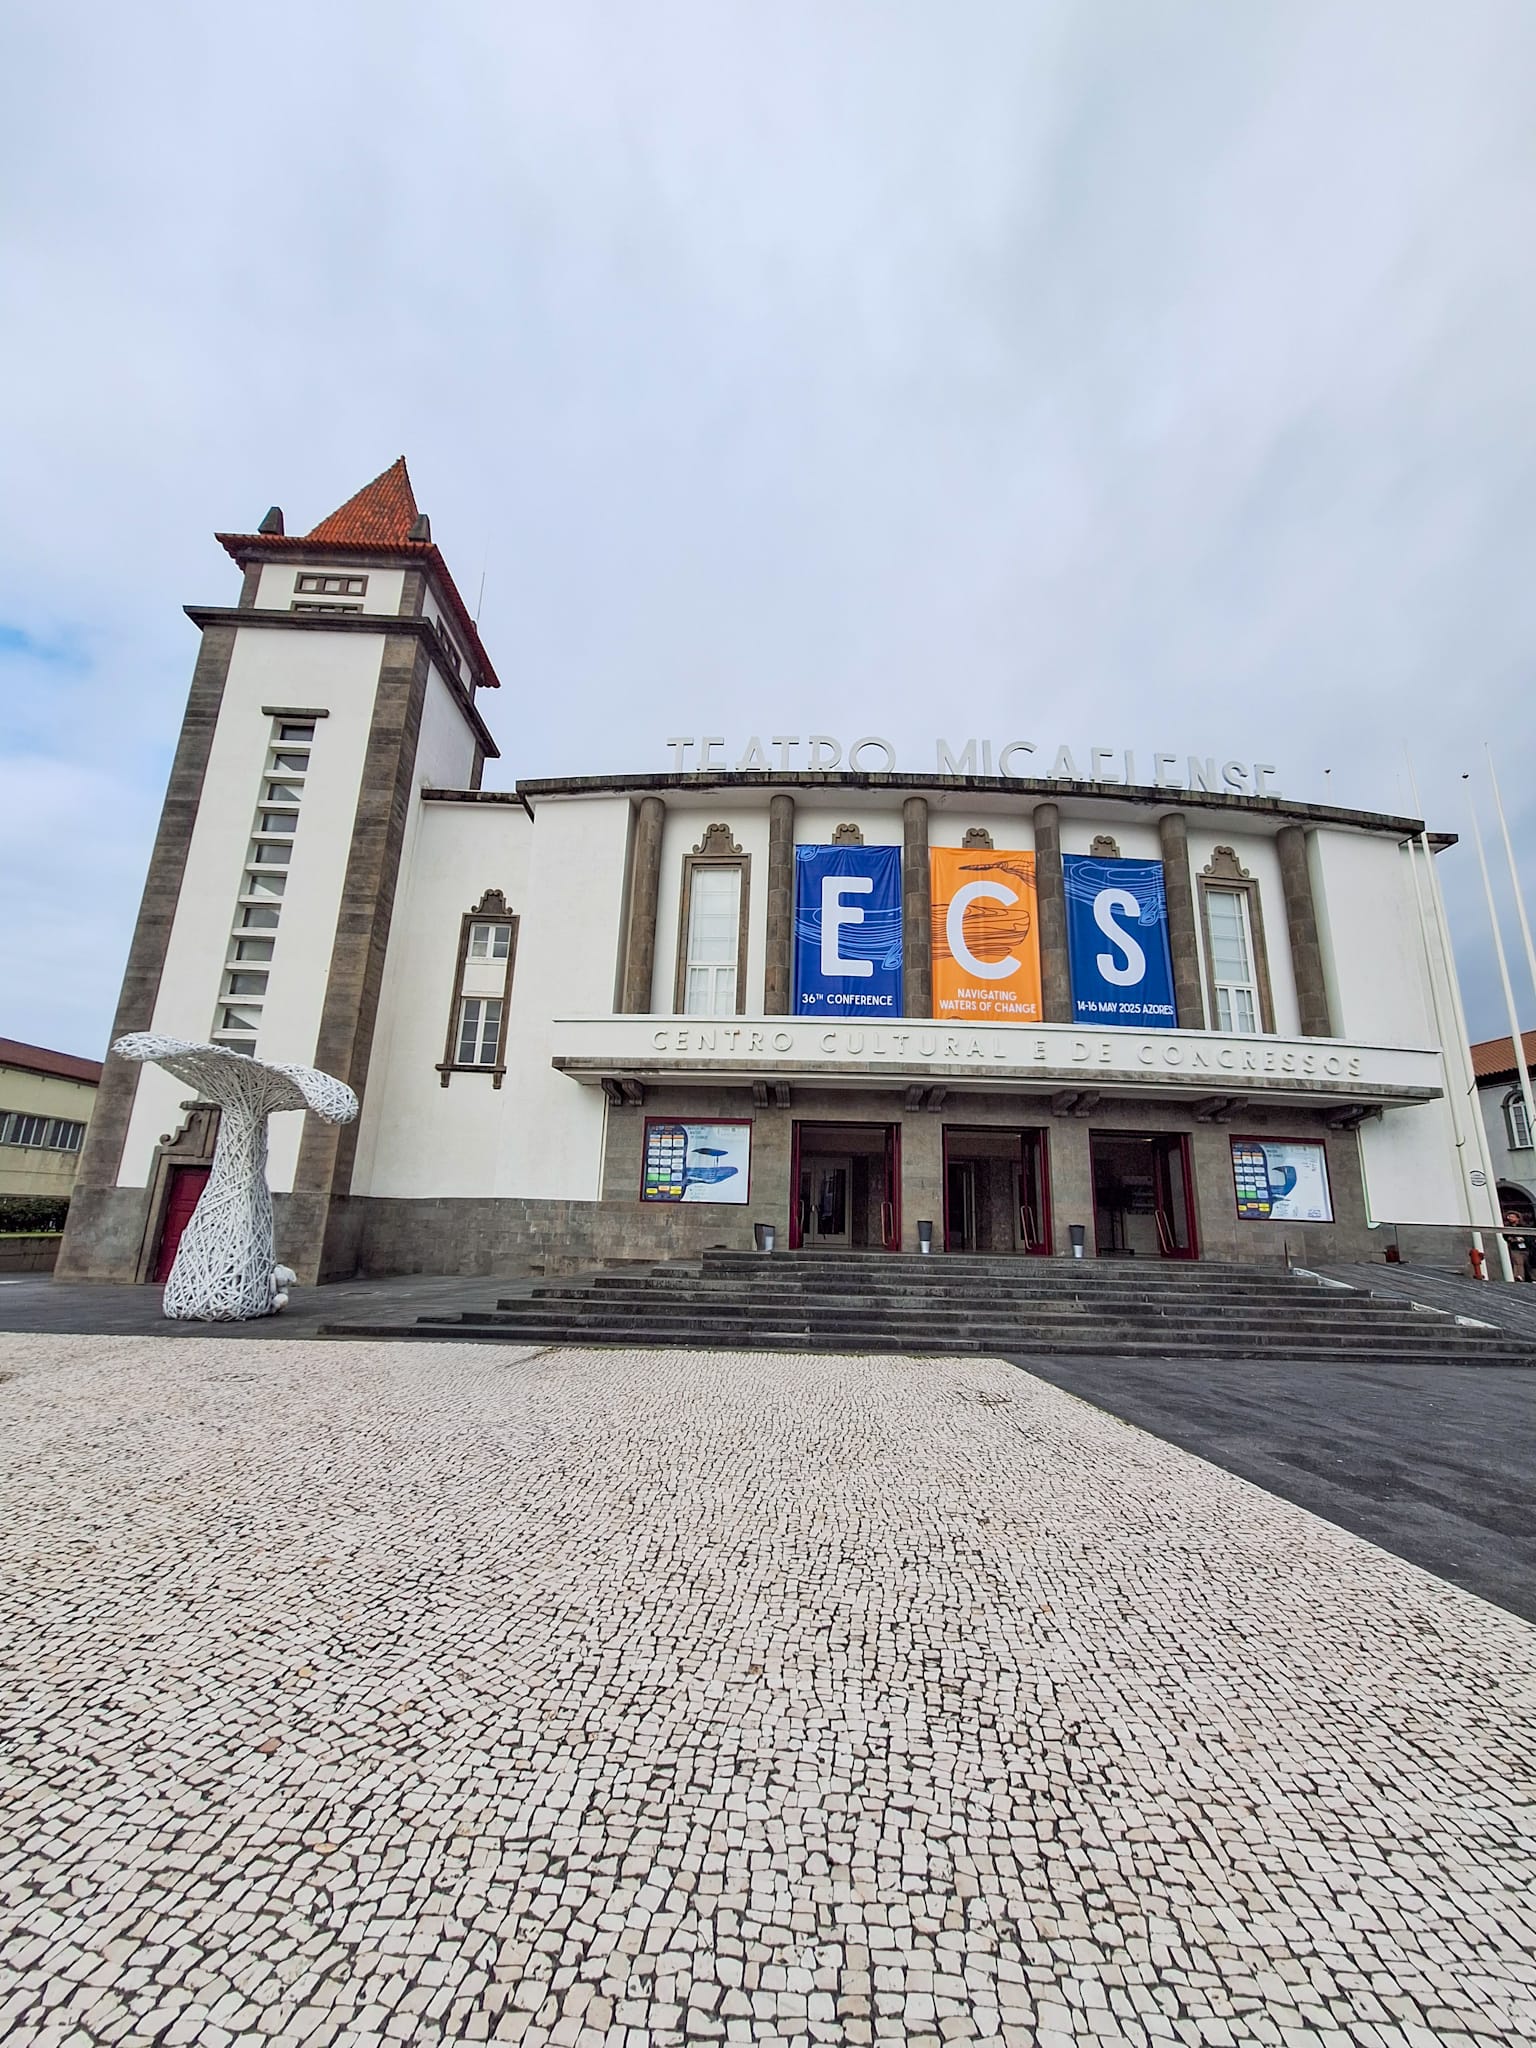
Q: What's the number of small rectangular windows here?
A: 11